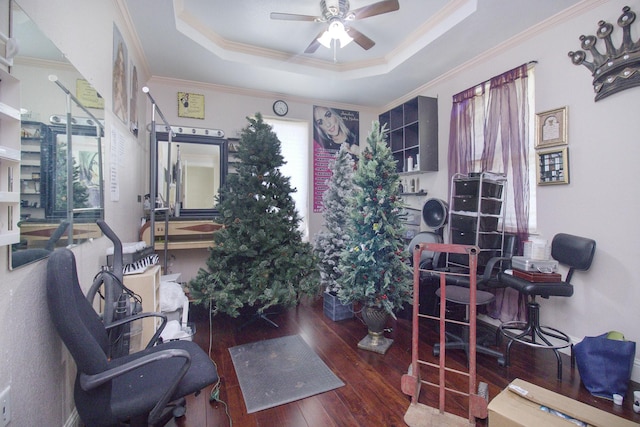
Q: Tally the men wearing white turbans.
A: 0